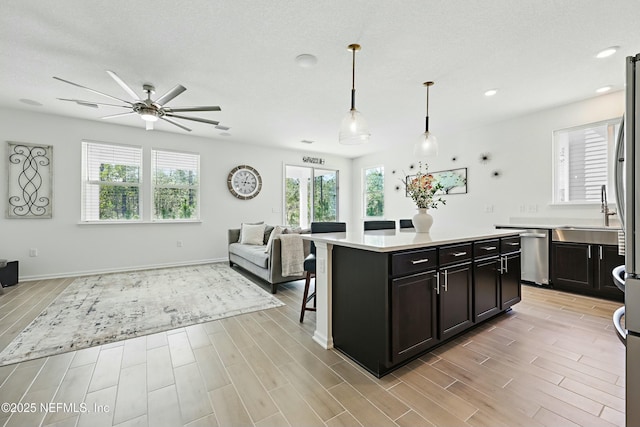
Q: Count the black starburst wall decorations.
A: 6